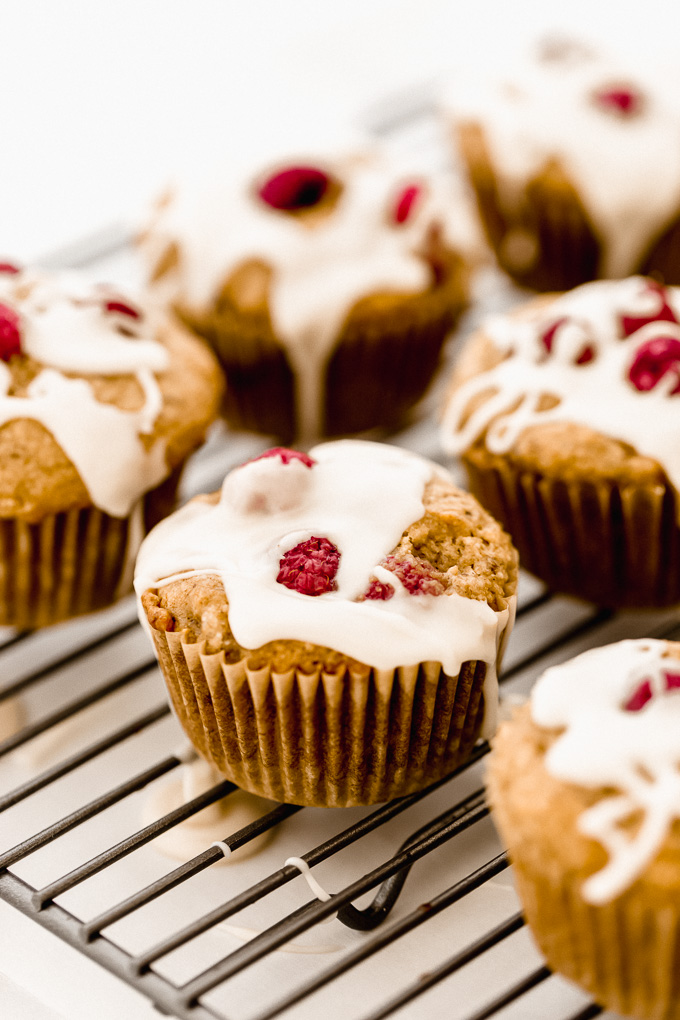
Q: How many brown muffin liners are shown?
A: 6